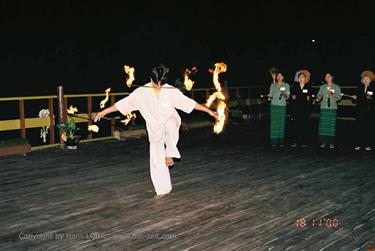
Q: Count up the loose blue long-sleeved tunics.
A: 0